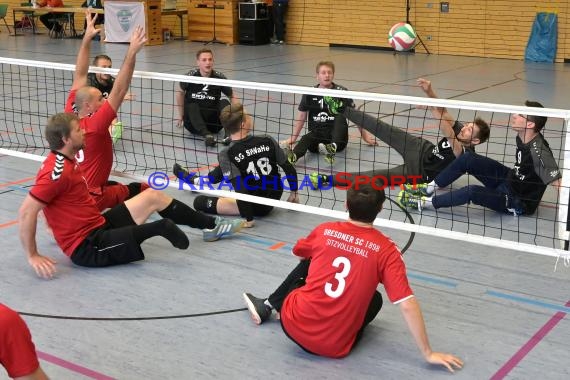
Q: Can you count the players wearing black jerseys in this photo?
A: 6